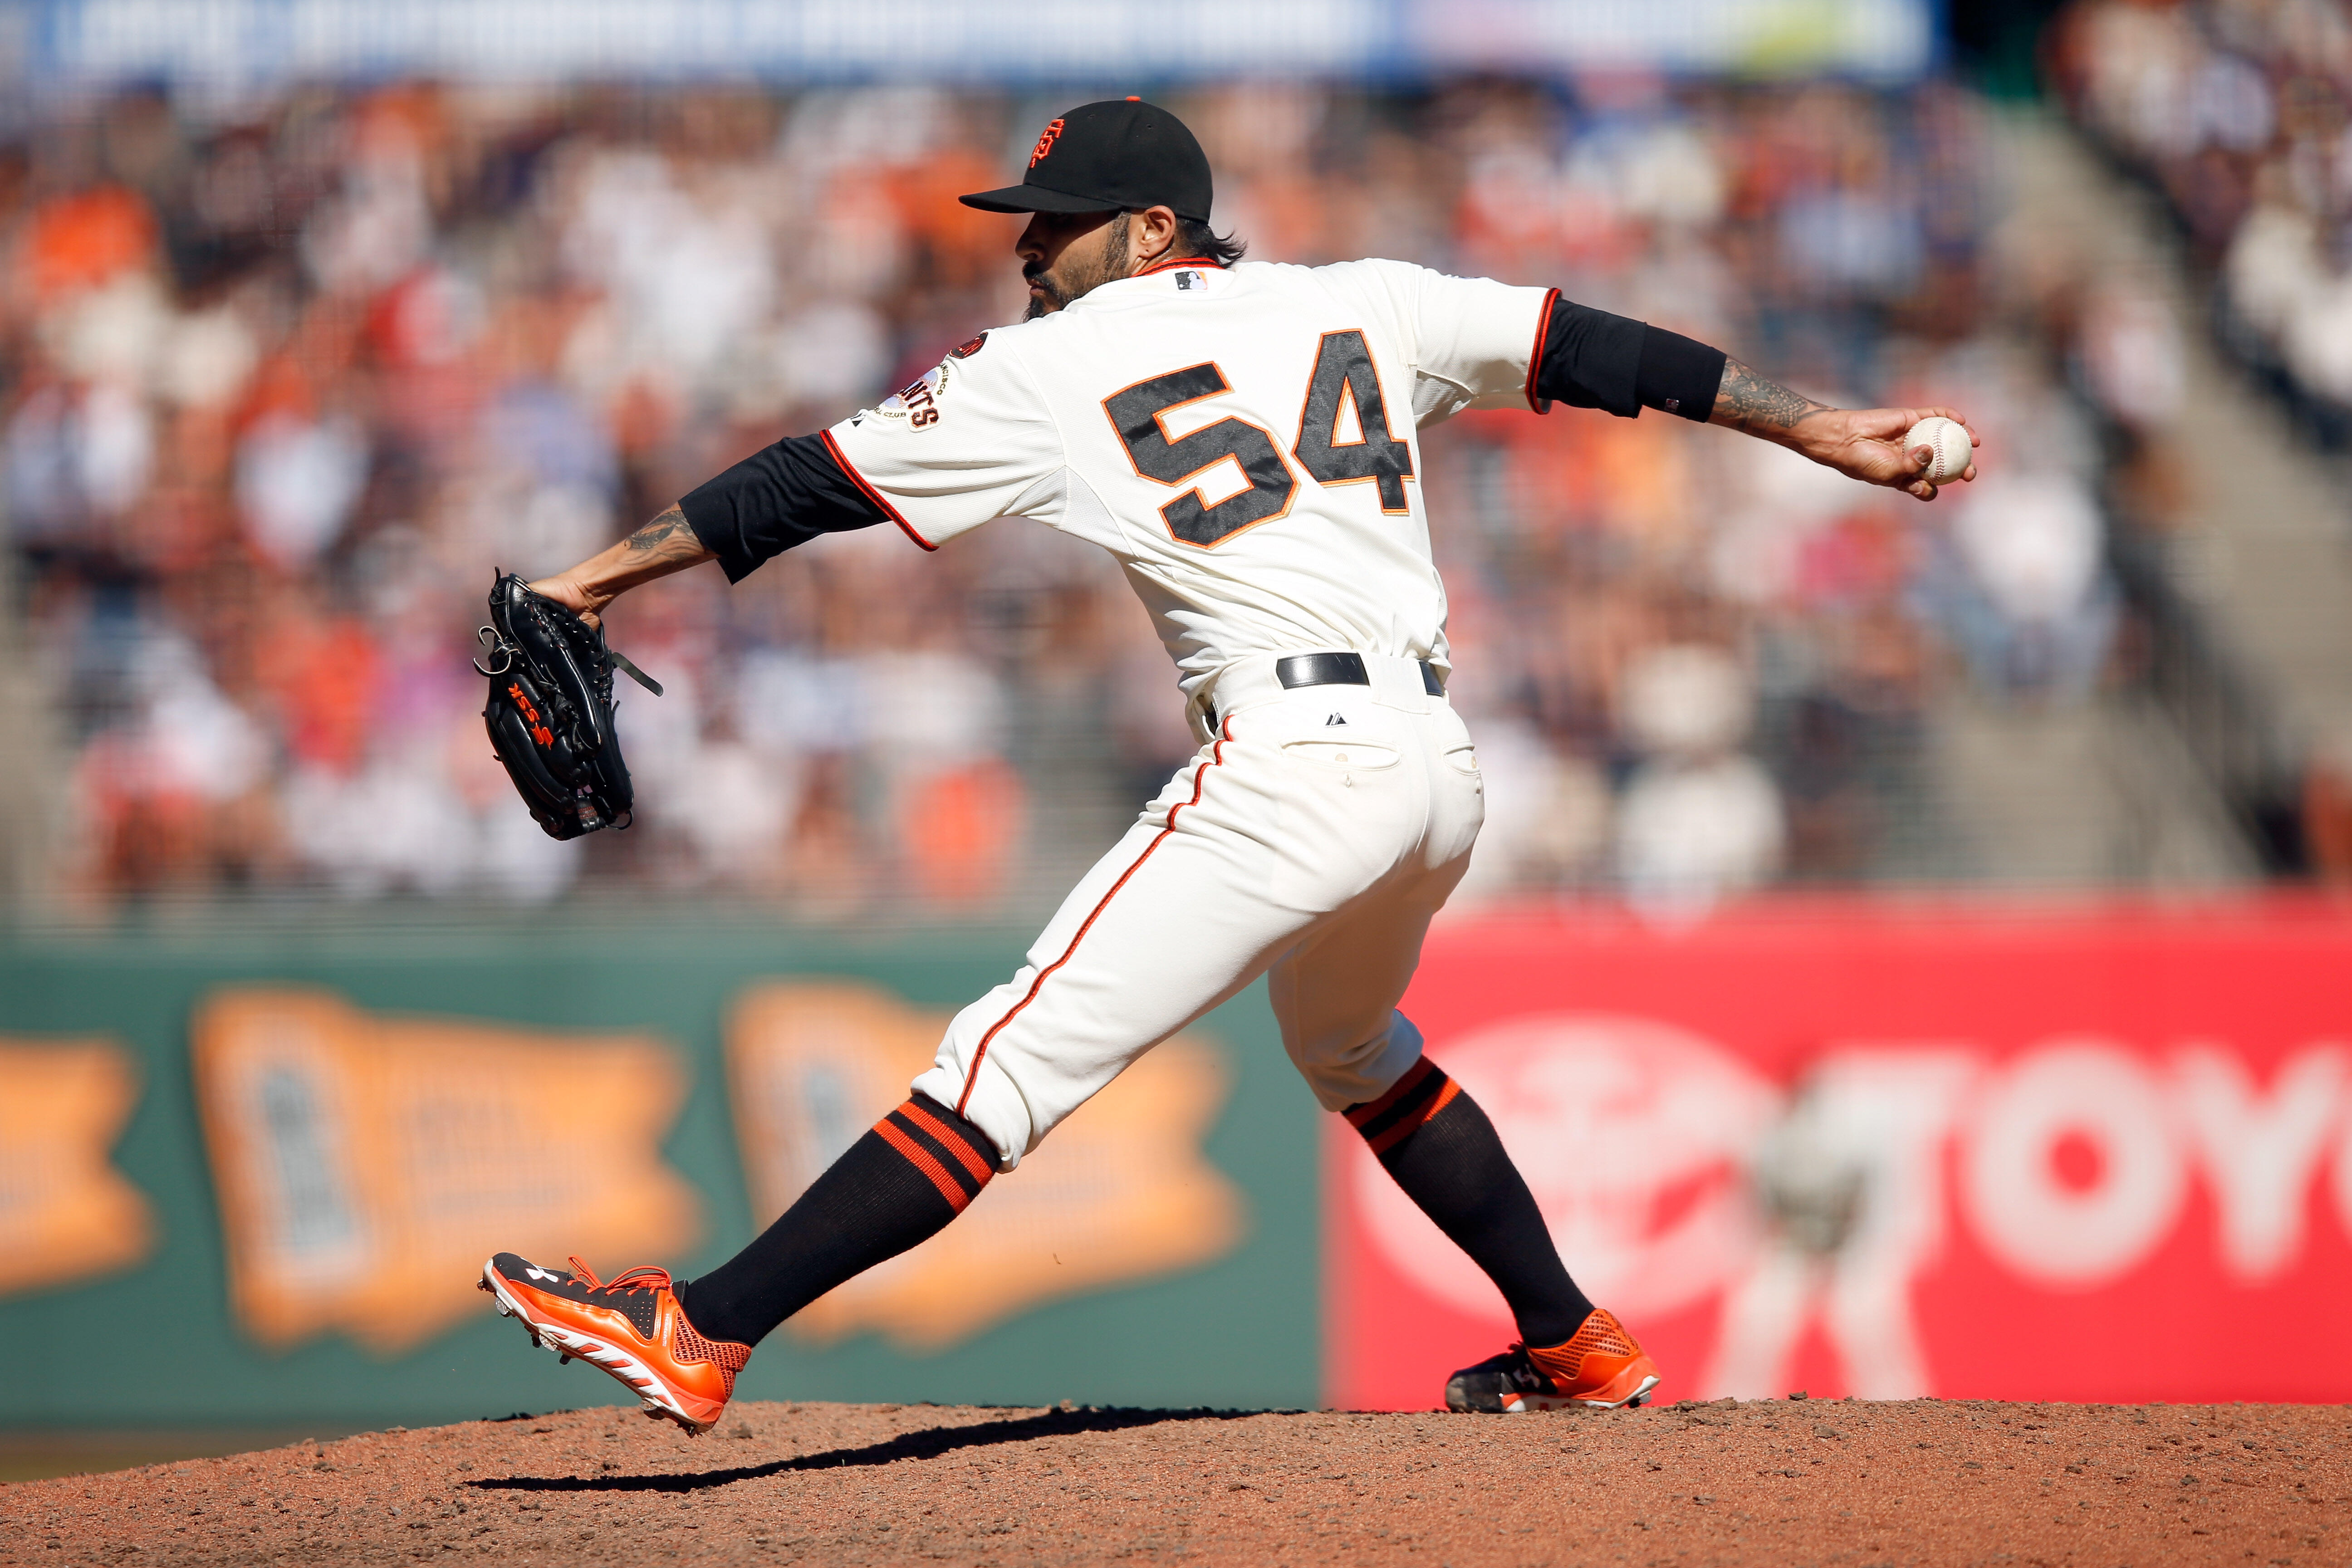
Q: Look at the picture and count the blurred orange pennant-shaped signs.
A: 3